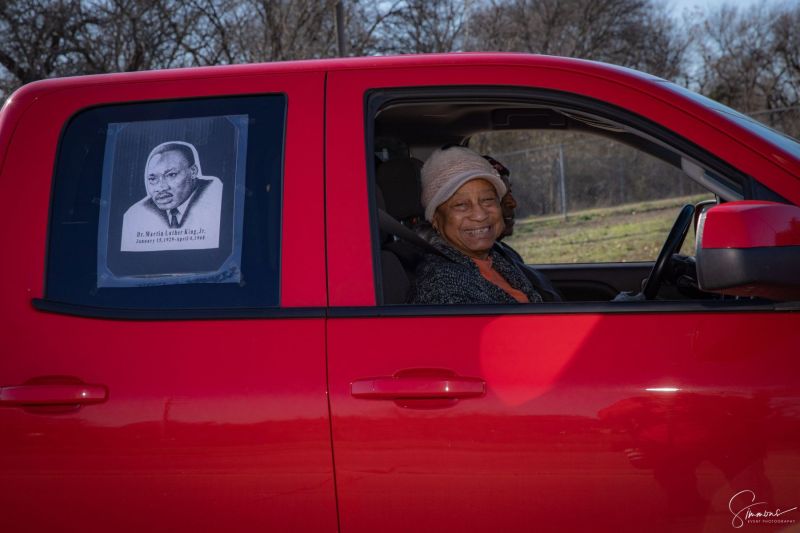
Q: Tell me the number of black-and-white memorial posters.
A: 1